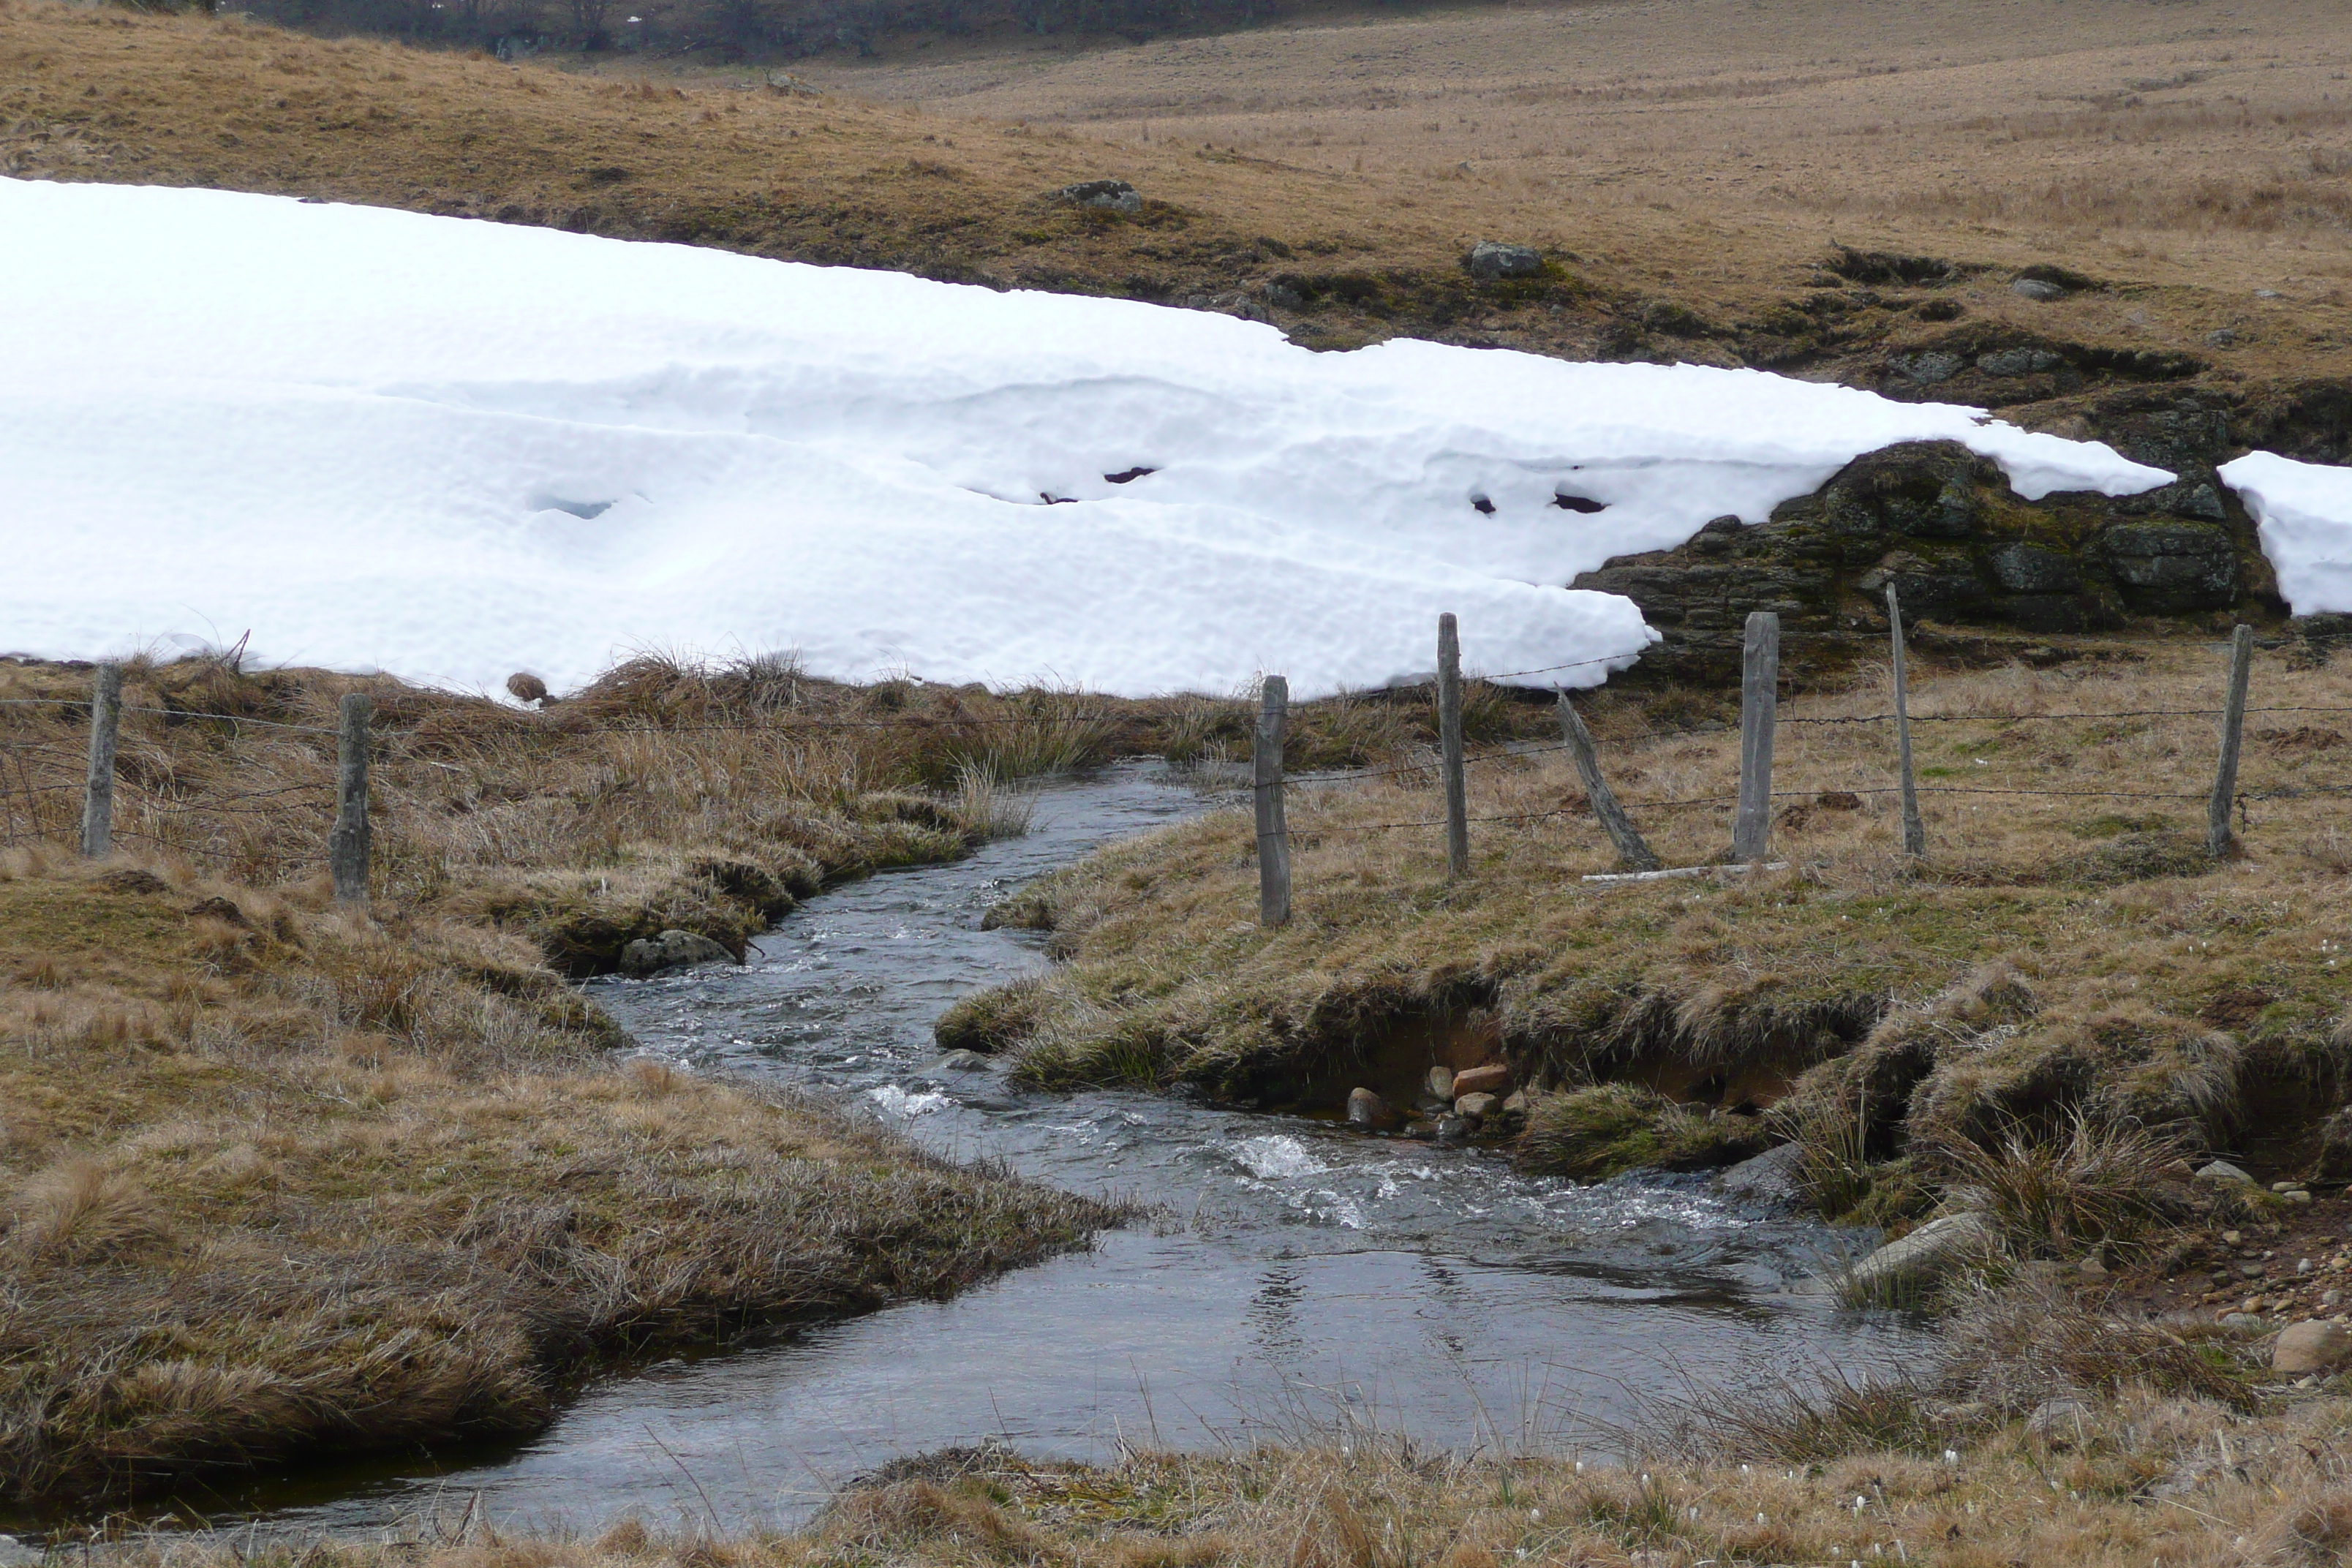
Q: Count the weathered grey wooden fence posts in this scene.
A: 8